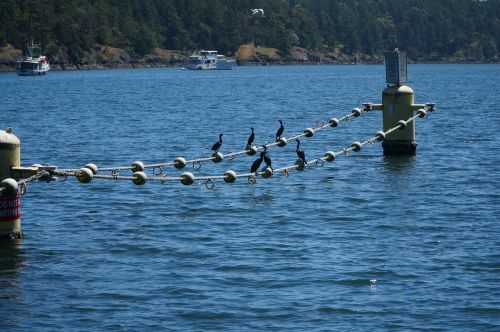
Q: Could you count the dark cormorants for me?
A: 6